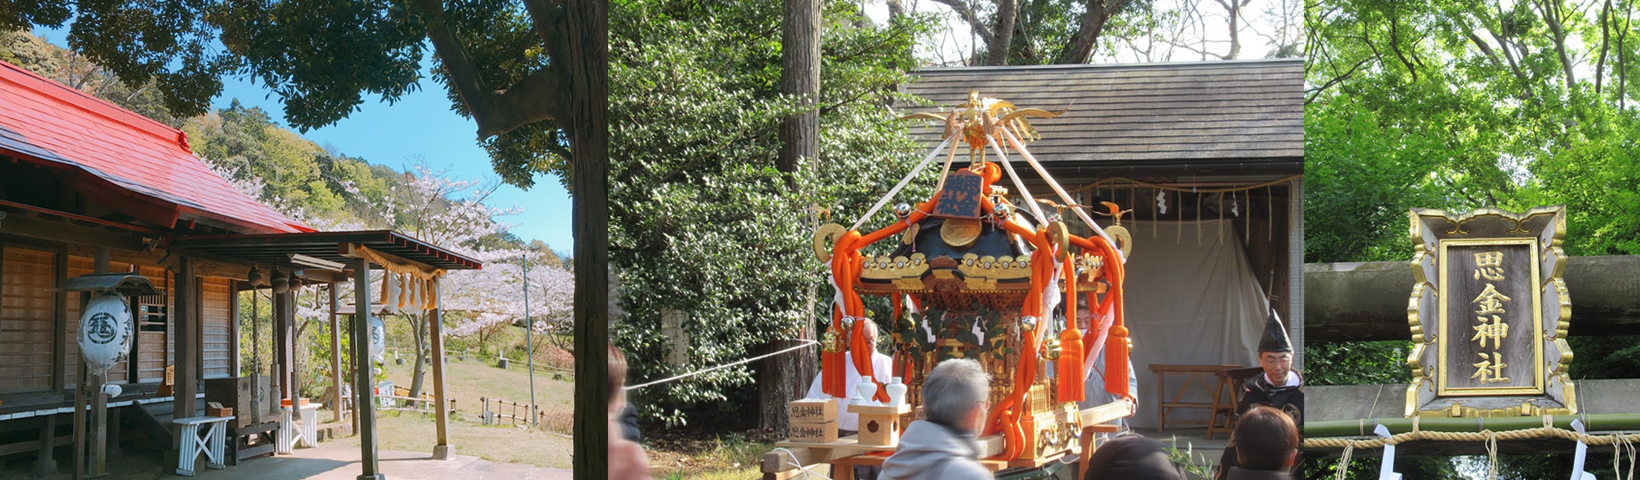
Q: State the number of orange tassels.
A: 3